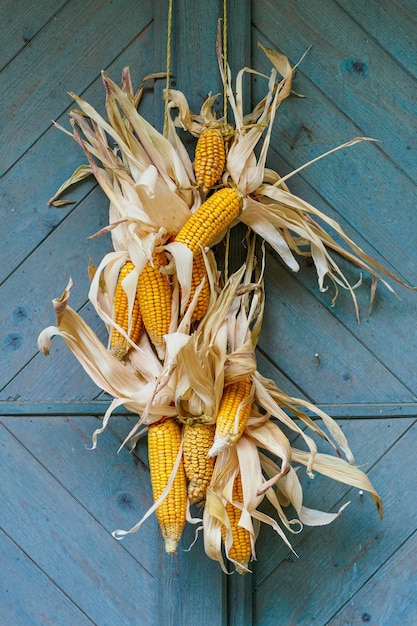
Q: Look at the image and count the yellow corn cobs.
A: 9